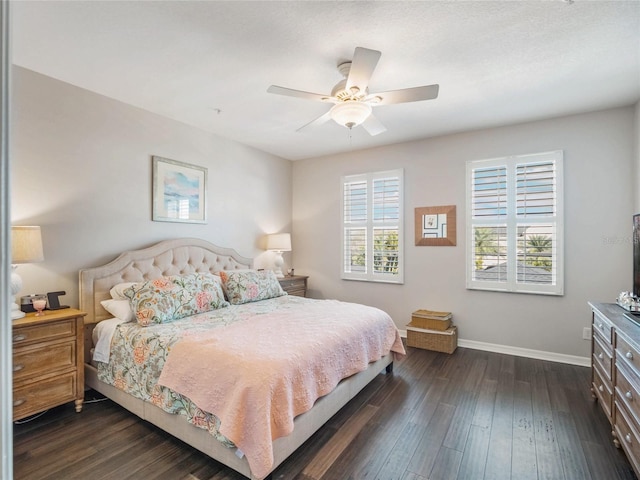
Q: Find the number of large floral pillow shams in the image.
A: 2